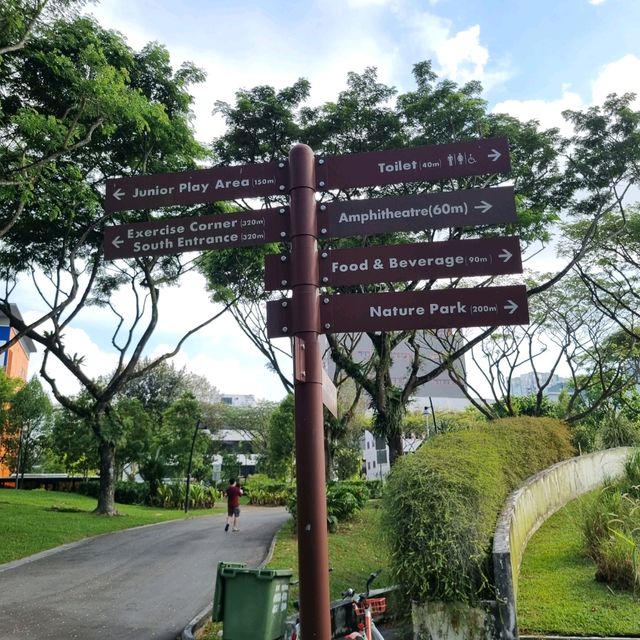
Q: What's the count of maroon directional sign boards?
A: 6